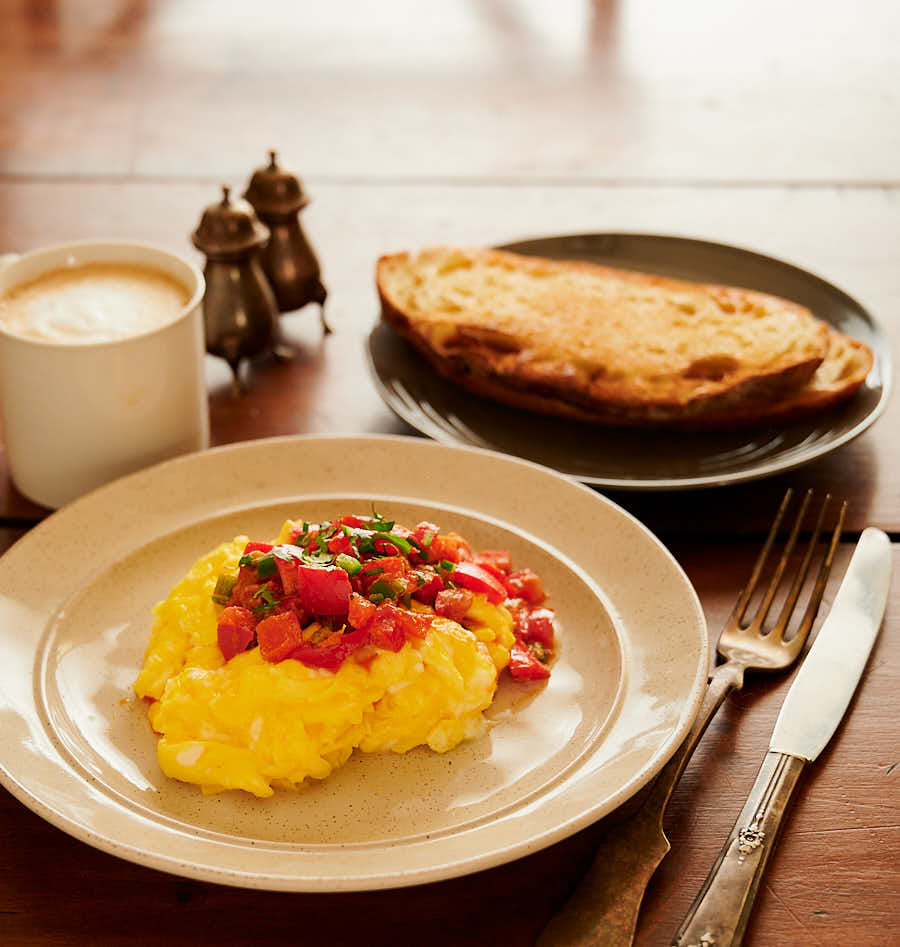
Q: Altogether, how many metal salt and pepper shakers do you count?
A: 2